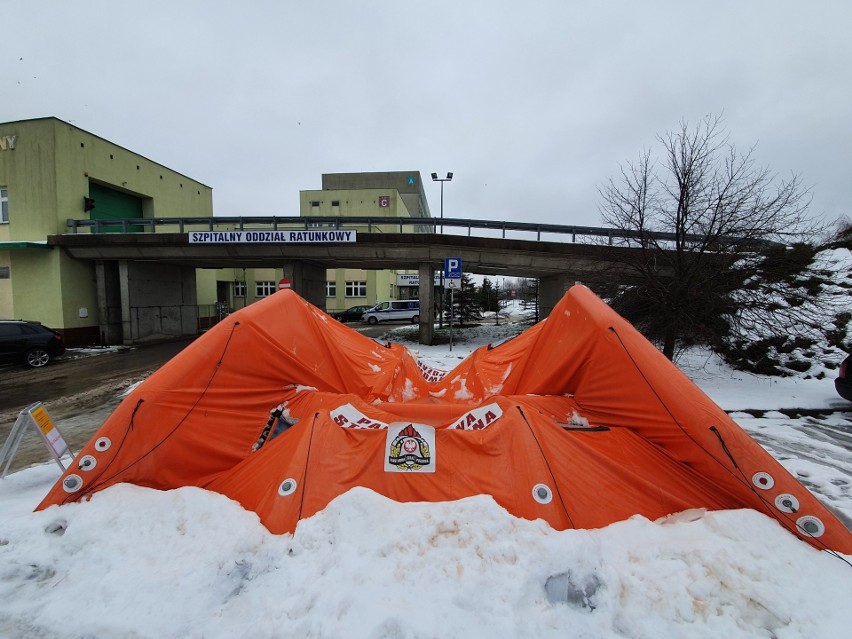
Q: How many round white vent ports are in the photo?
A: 8